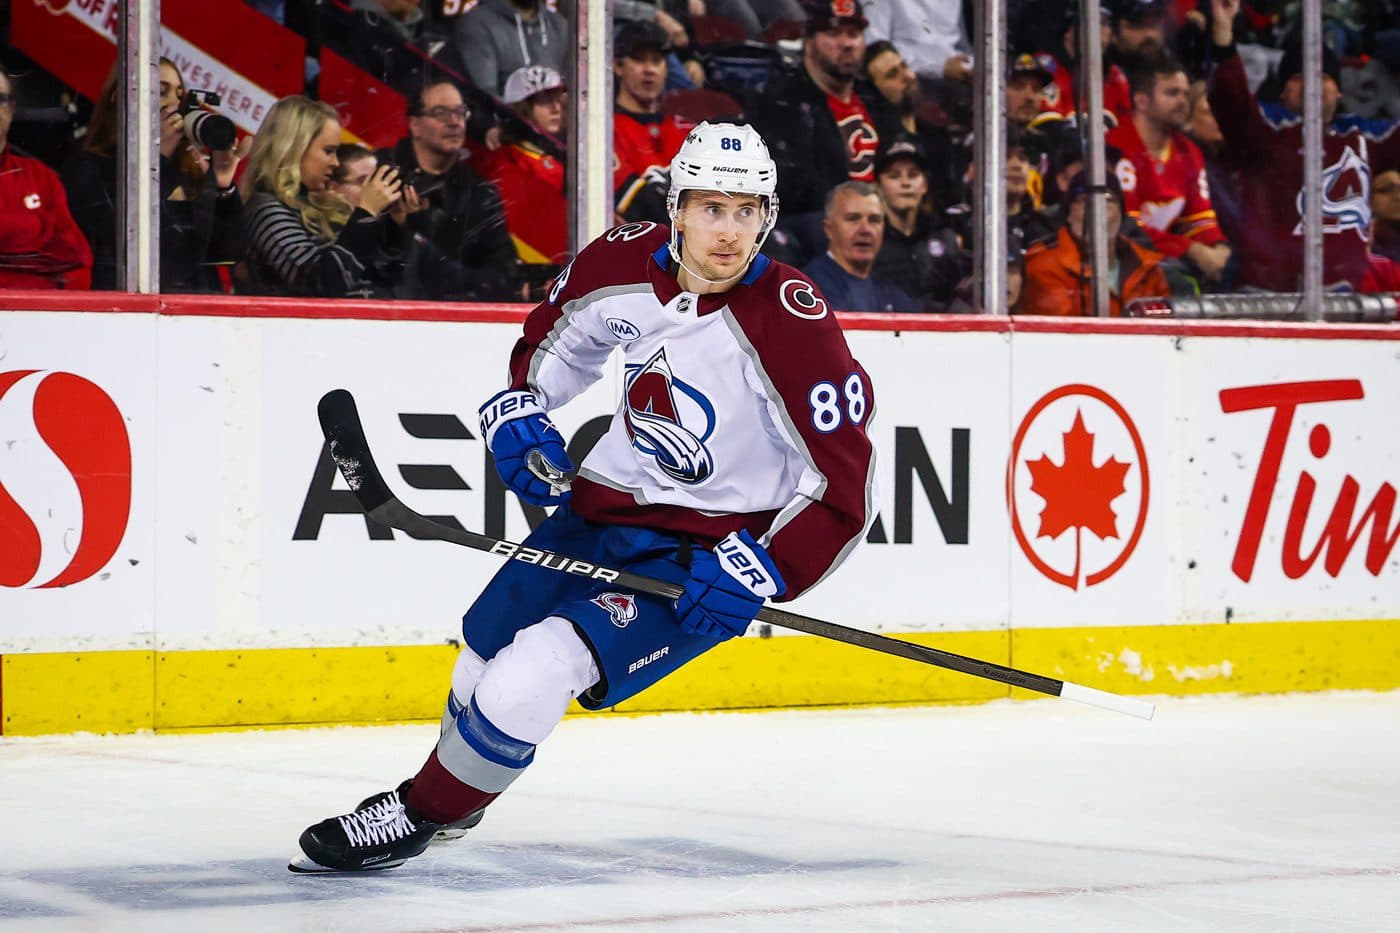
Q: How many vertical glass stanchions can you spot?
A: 5